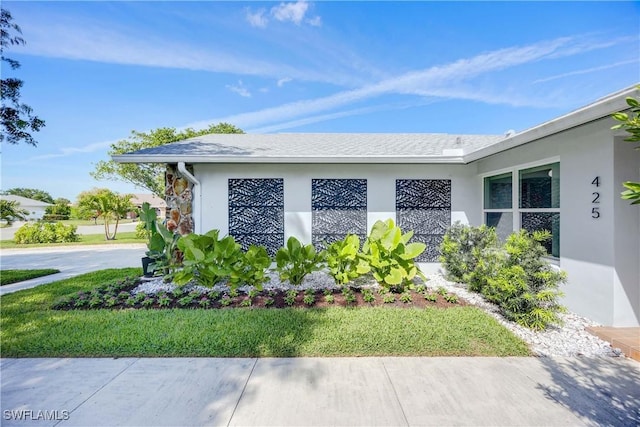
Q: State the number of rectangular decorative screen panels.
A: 3